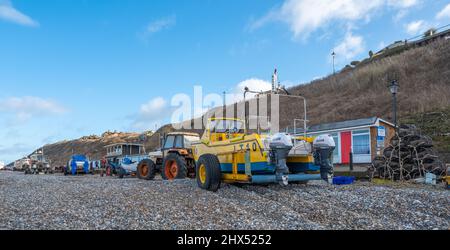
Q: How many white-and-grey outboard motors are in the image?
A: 2